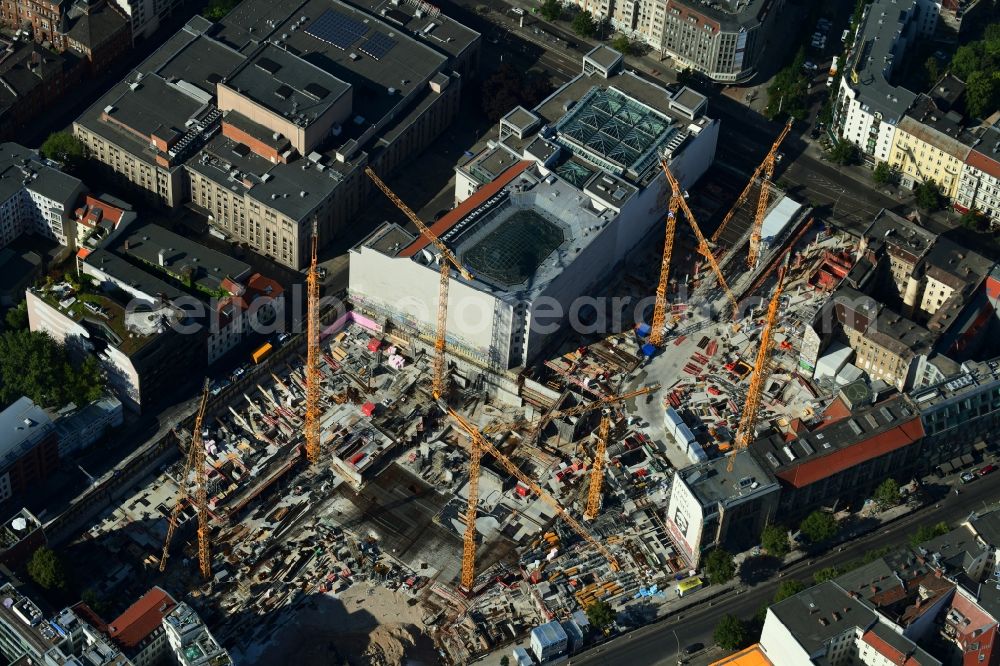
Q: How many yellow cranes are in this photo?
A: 8